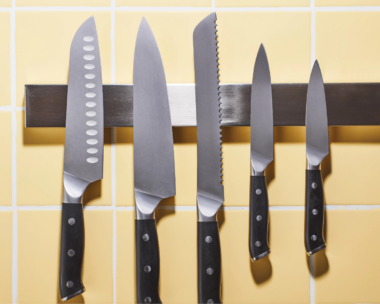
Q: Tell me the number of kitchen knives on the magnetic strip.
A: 5